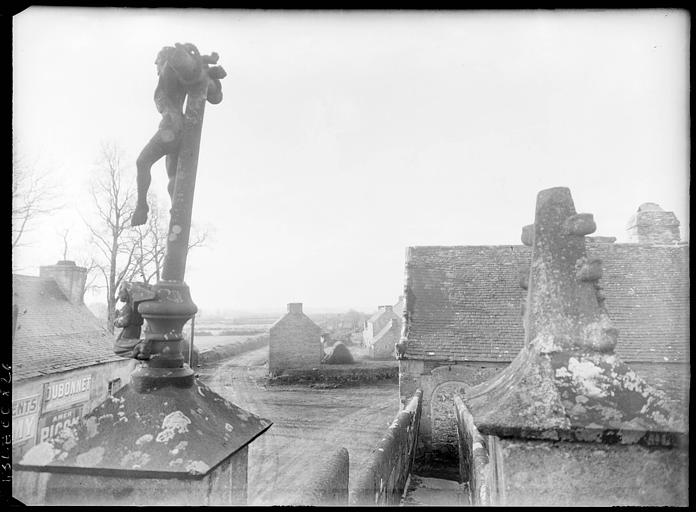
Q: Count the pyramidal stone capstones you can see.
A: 2